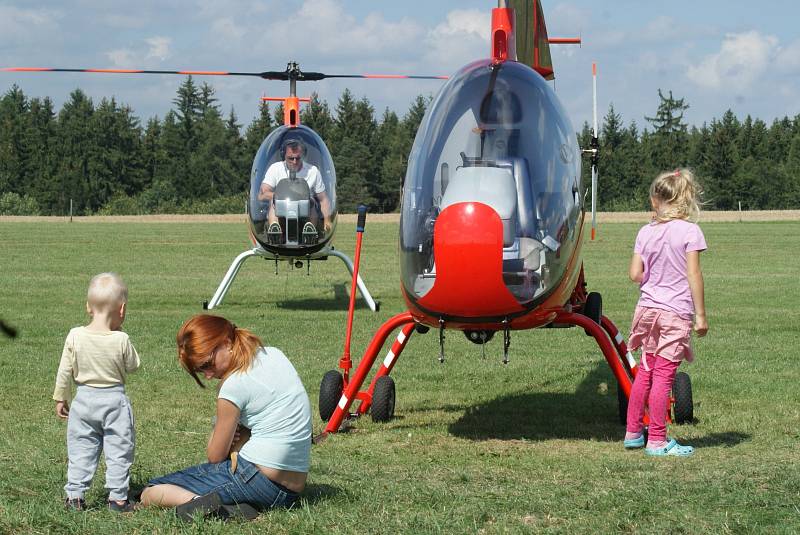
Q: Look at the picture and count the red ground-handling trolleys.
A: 2